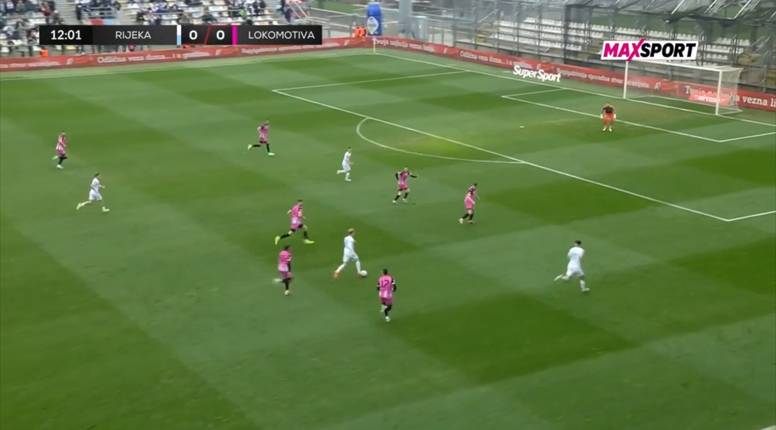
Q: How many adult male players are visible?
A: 12